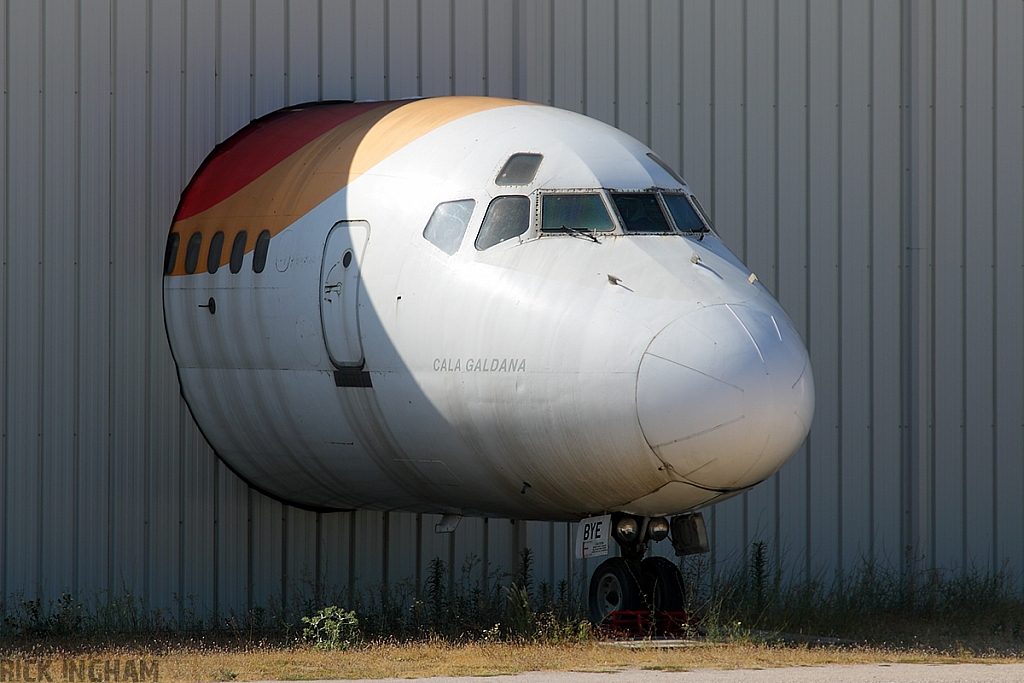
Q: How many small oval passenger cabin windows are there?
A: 5